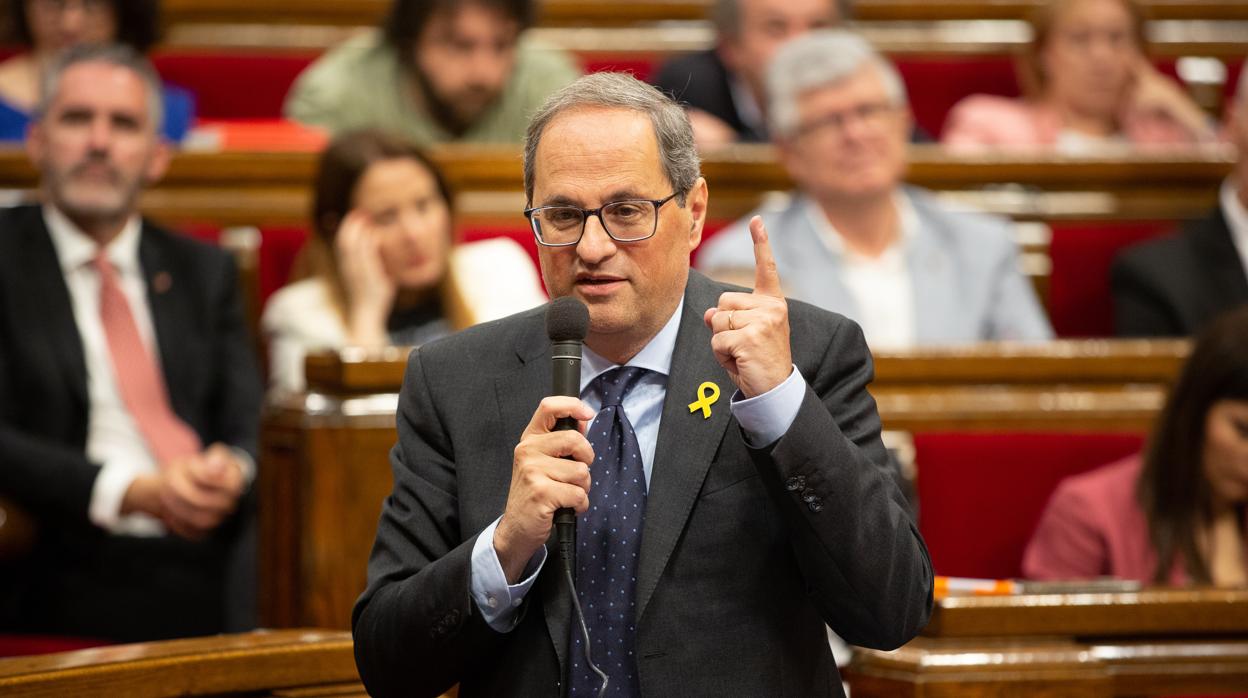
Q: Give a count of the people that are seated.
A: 9